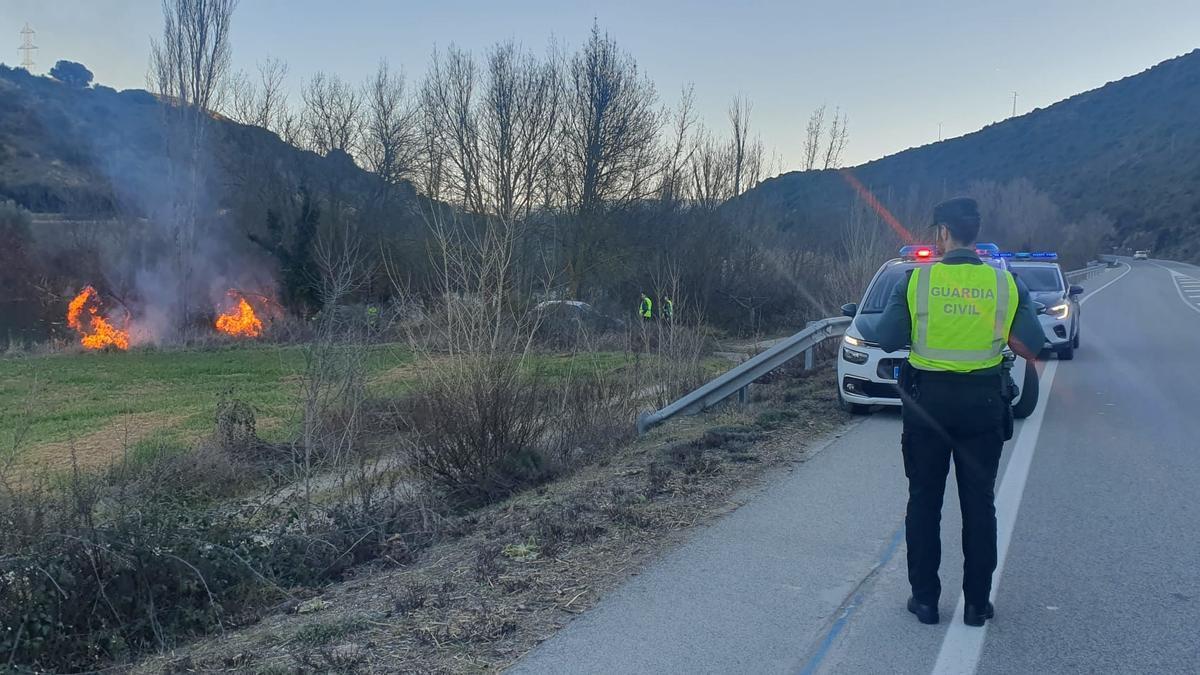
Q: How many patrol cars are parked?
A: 2